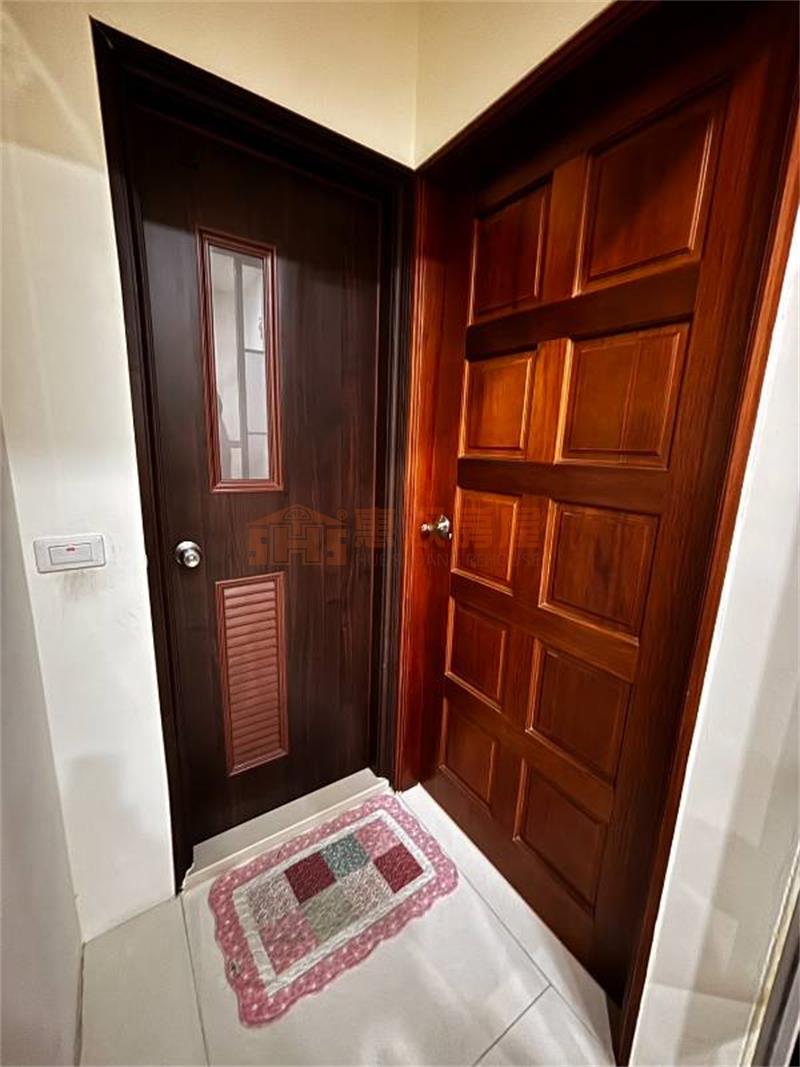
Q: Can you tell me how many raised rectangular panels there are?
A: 10